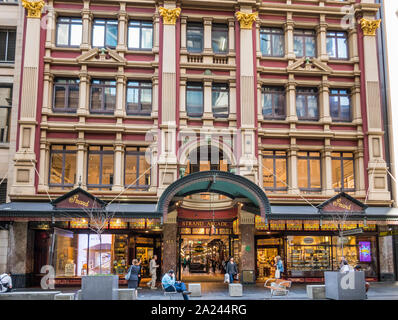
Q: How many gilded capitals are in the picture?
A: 4